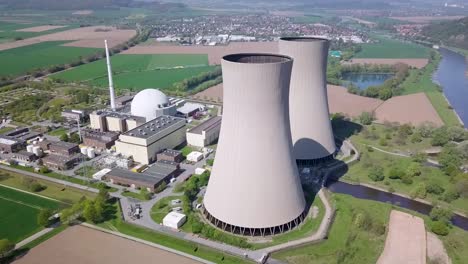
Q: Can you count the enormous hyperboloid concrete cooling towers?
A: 2